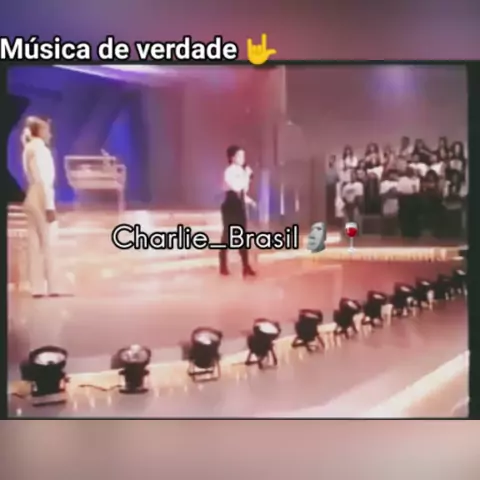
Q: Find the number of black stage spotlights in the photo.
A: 11